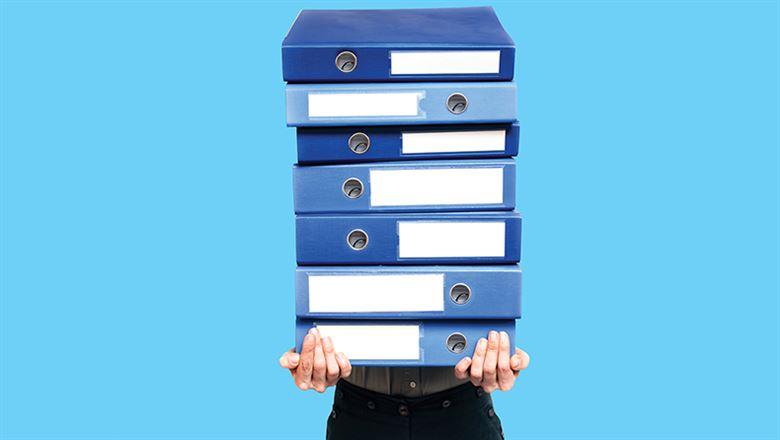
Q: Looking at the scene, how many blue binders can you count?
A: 7